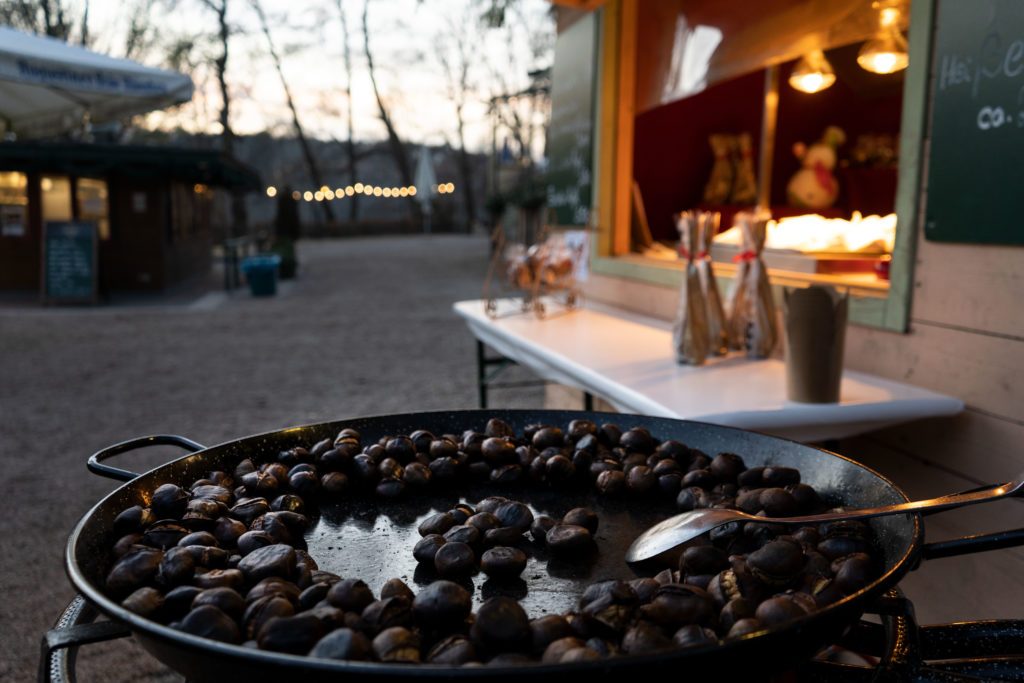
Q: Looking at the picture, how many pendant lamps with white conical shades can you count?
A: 2